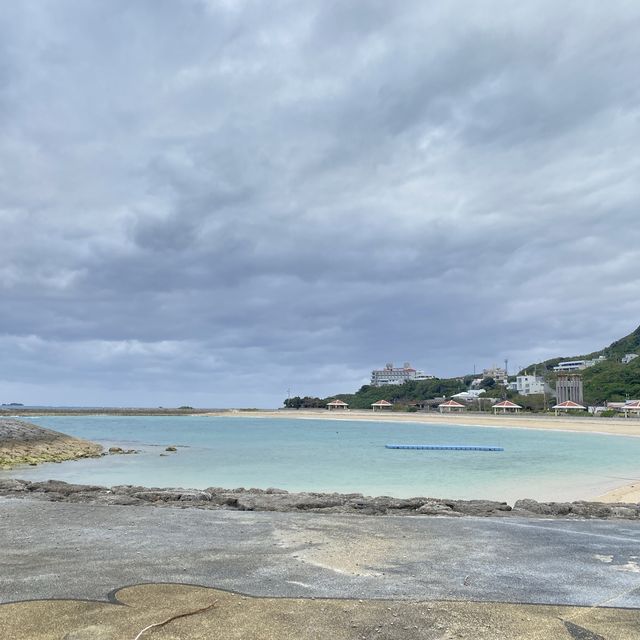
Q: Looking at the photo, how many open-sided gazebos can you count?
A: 6